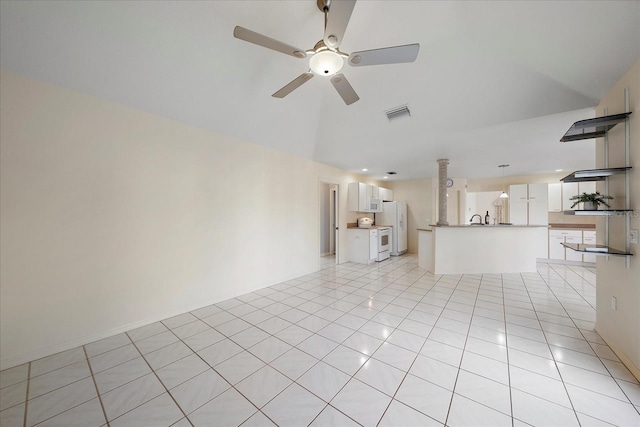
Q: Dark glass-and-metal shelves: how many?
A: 4